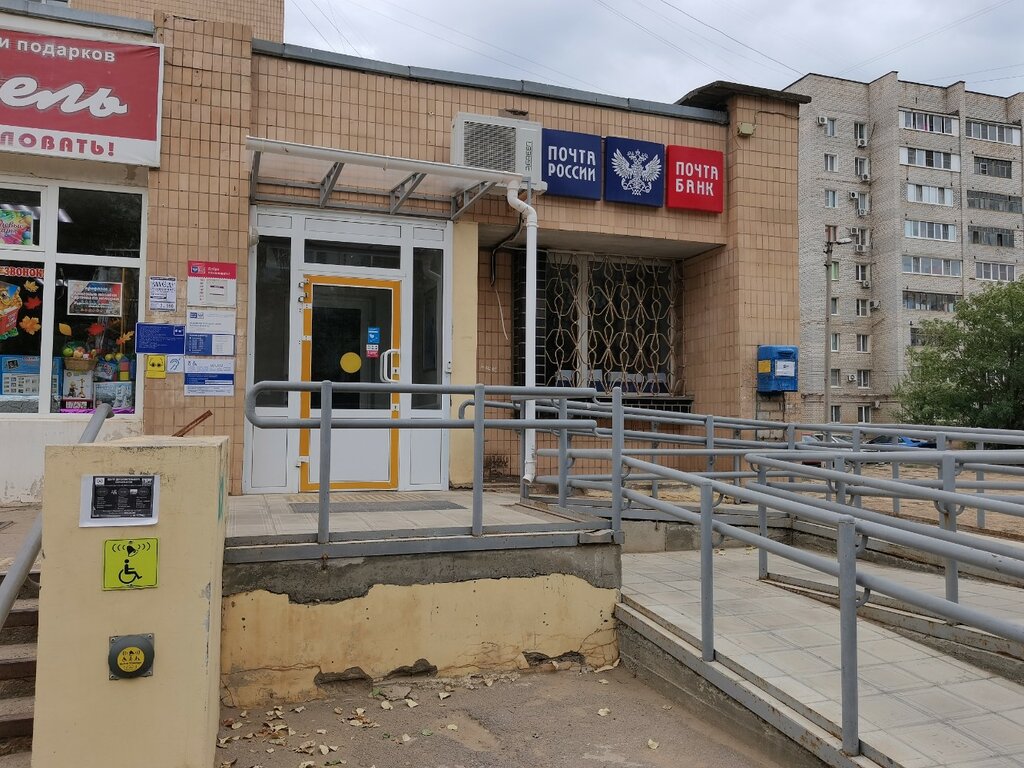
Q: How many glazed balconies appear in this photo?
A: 12